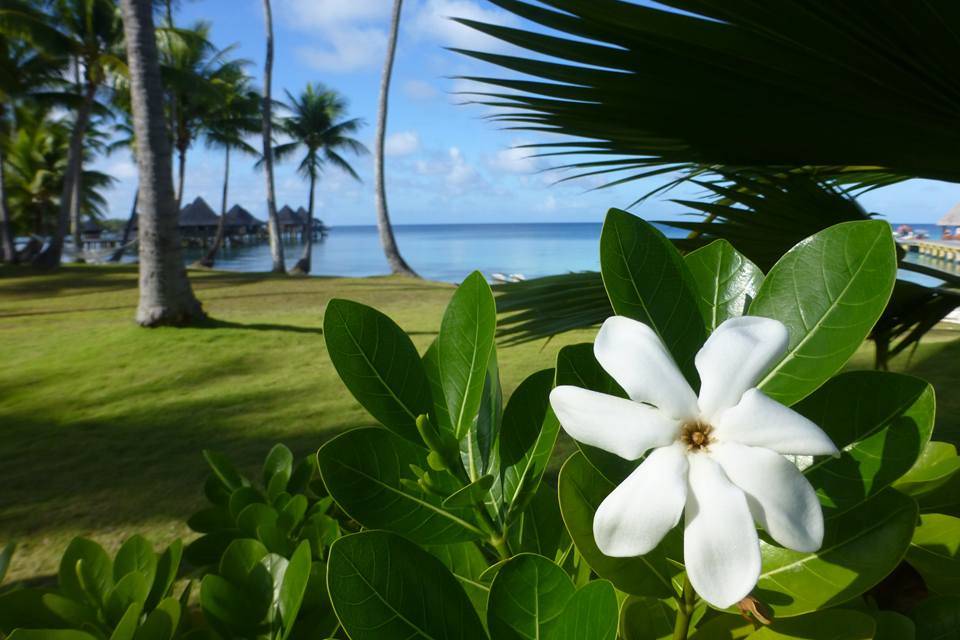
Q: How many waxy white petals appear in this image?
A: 7